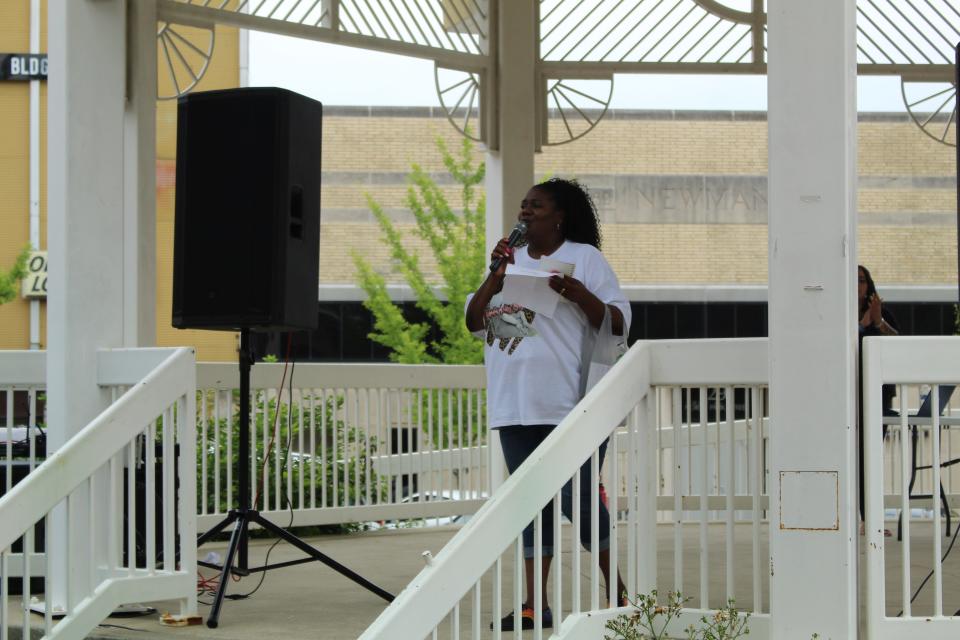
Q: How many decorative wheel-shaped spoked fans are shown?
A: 4